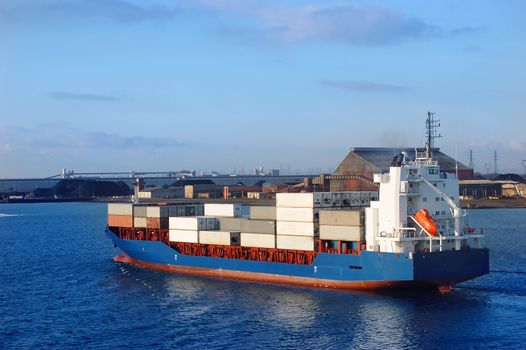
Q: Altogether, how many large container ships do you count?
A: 1